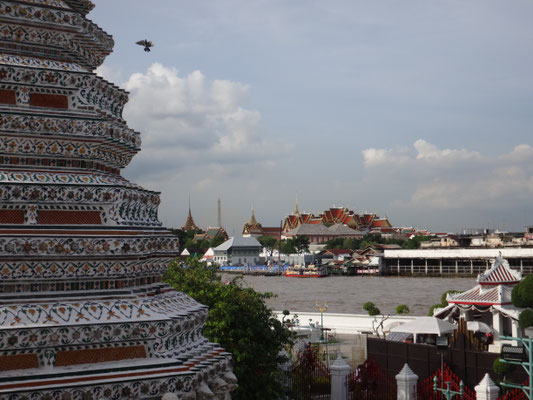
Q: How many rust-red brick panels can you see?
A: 6